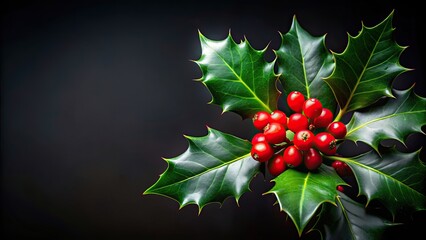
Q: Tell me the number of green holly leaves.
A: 8